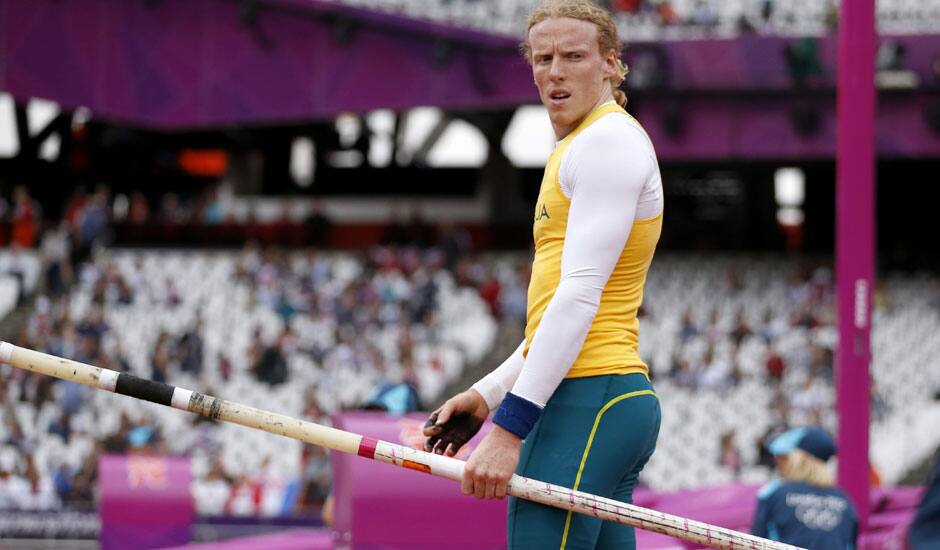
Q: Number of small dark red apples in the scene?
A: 0